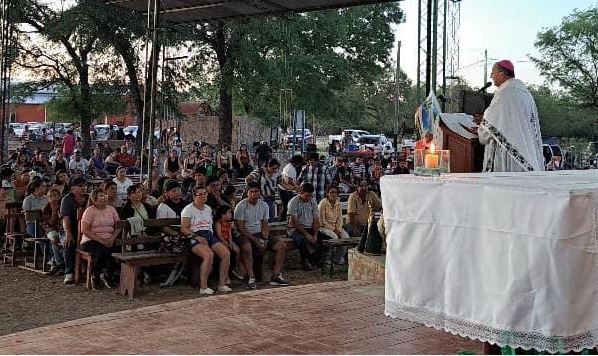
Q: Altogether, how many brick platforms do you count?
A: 1